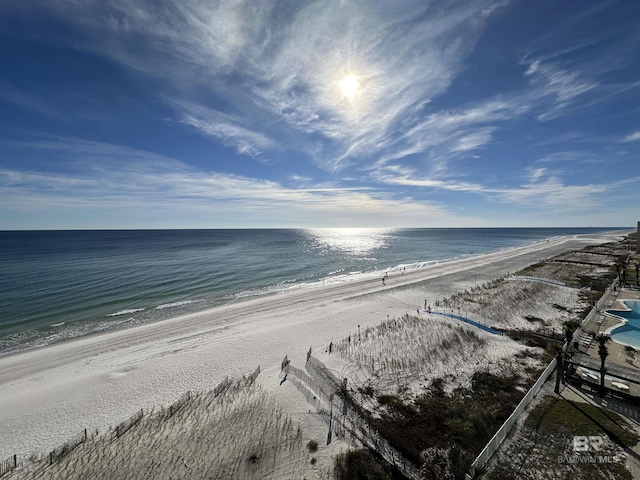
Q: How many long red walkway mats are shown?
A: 0